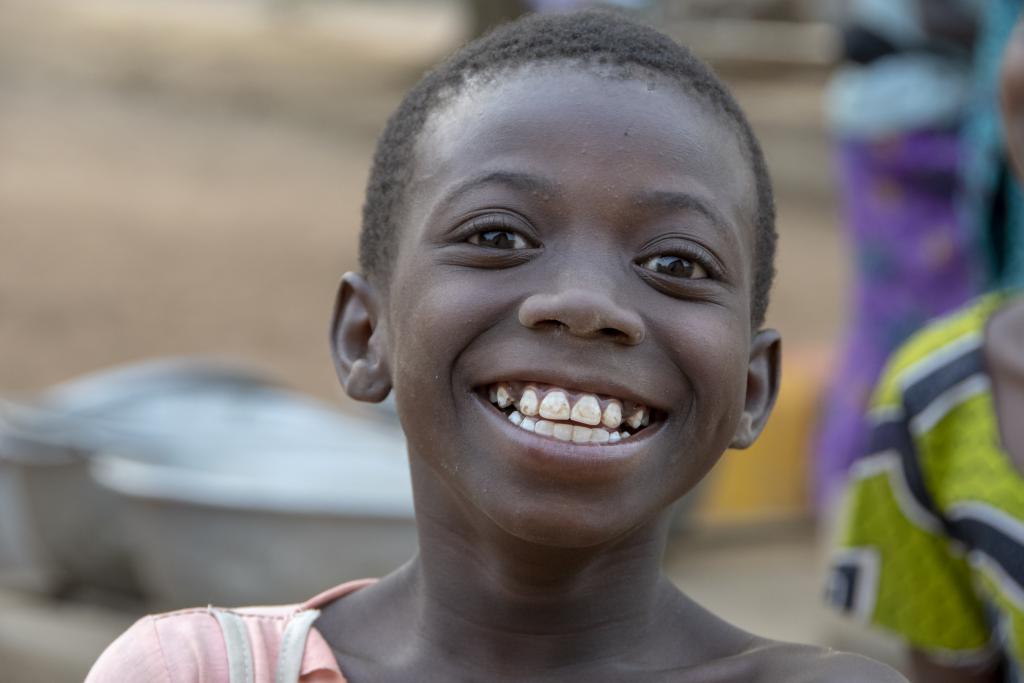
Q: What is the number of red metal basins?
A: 0